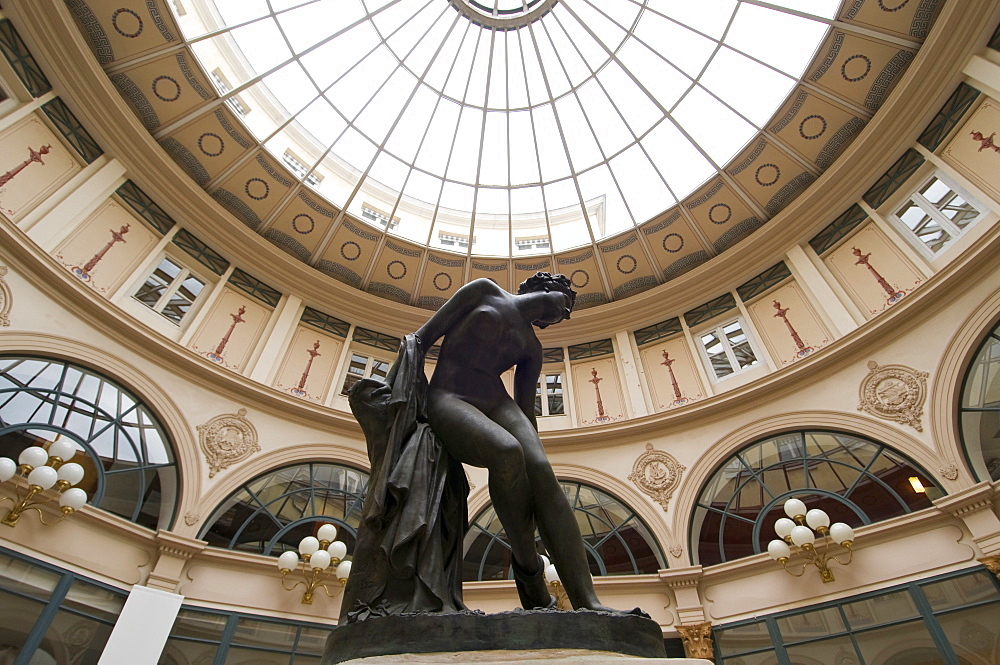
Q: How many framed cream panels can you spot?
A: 9